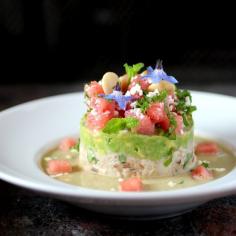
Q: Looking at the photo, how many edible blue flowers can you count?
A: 2